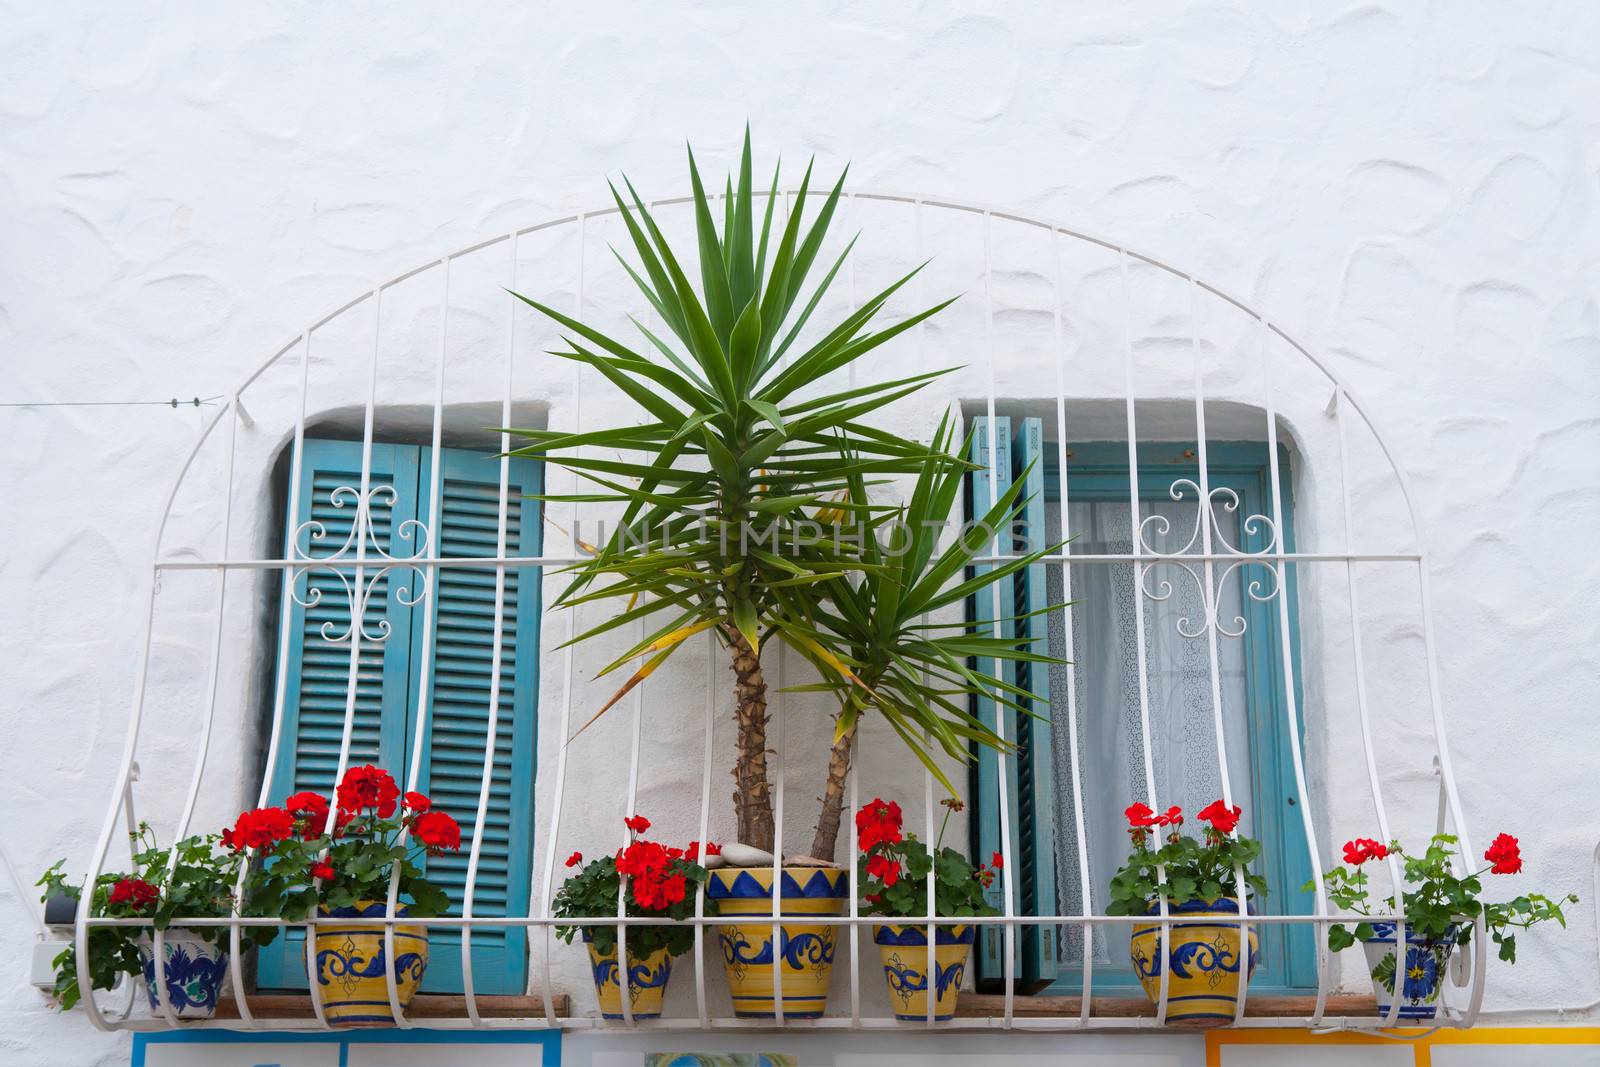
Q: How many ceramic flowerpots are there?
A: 7